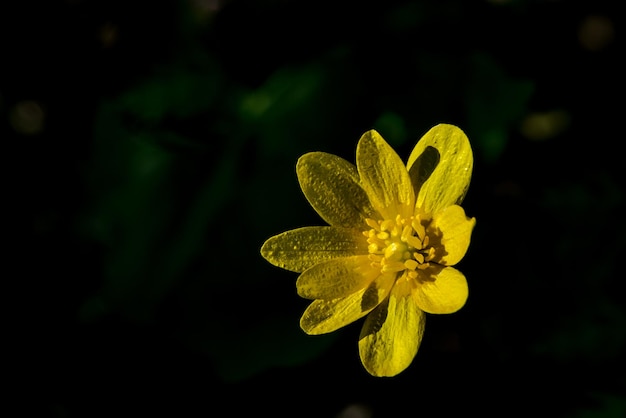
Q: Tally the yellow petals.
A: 9